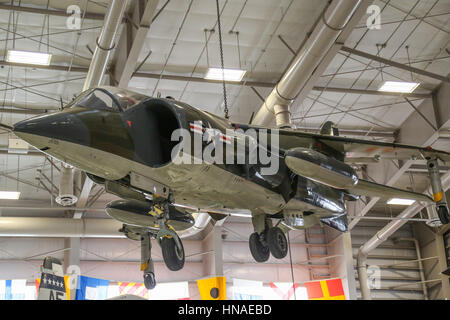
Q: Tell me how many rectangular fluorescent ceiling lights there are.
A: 5